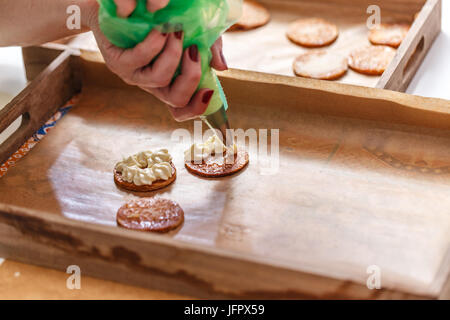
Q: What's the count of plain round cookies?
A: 6